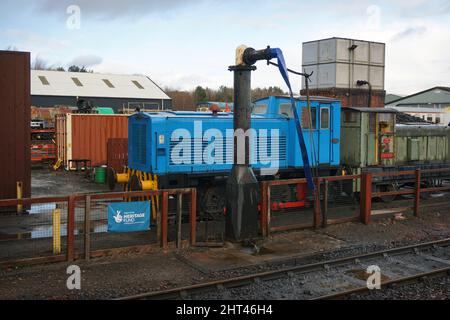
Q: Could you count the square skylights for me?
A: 4